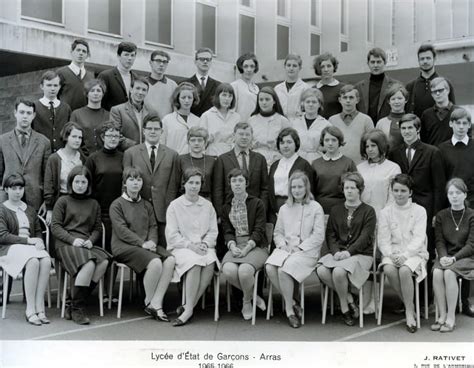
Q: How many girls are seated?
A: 9